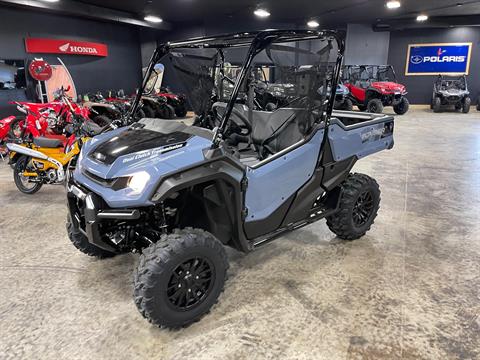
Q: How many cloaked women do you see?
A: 0